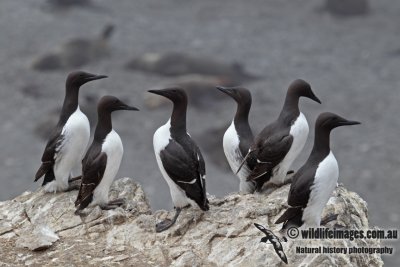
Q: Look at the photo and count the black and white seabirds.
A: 6